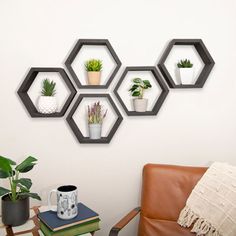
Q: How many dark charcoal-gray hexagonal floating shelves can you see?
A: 5